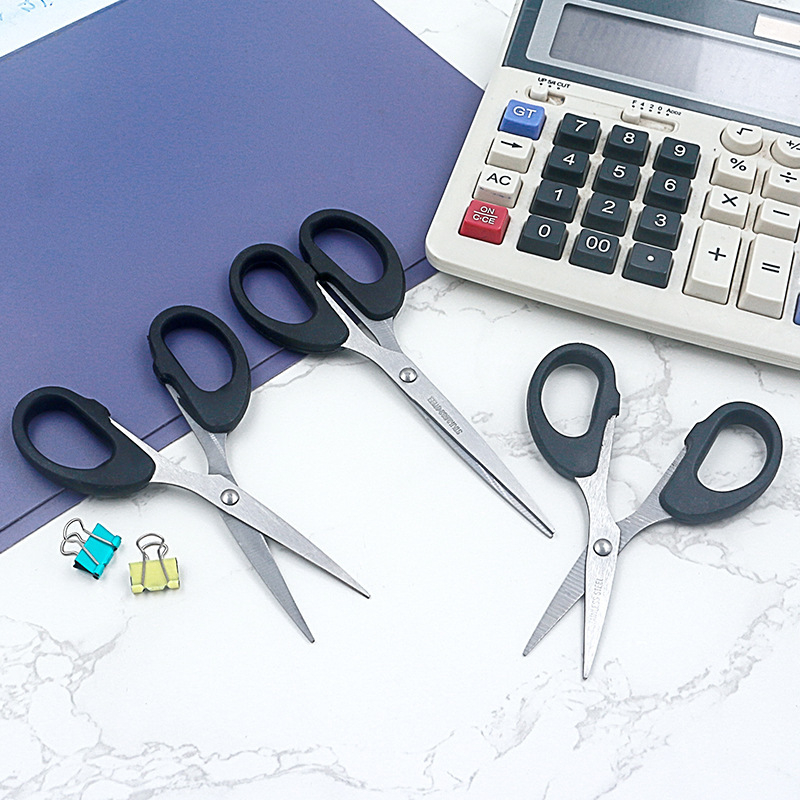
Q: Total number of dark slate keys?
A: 12